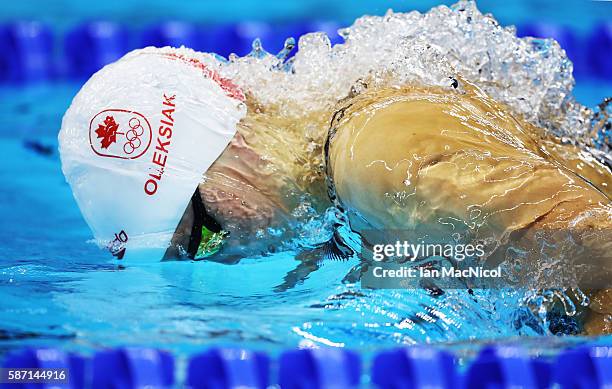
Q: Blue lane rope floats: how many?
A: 14